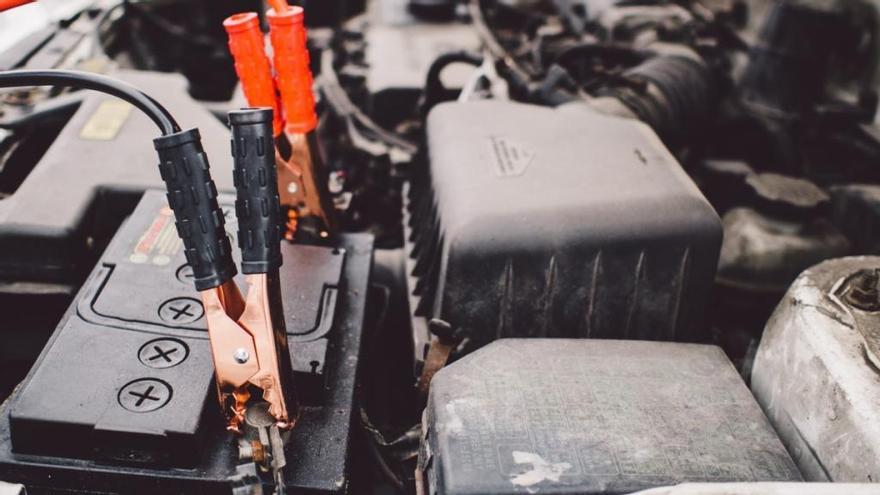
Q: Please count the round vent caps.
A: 4